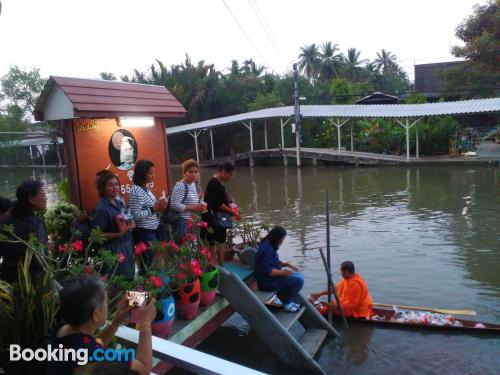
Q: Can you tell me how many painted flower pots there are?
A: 3